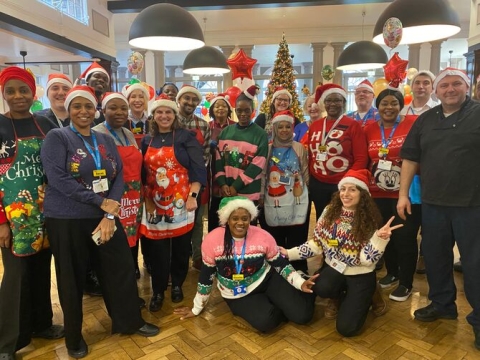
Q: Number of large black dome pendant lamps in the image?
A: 4